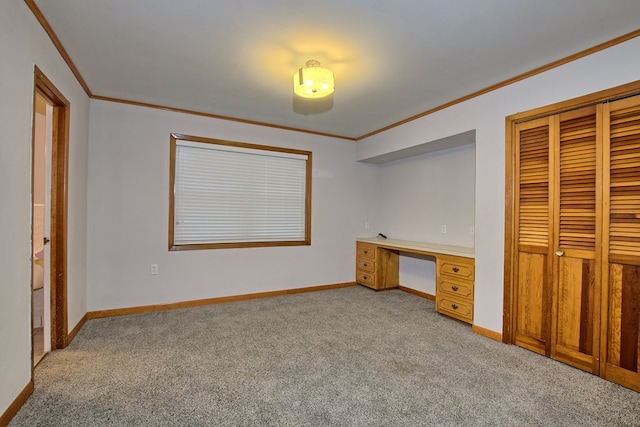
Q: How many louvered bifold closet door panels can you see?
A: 3